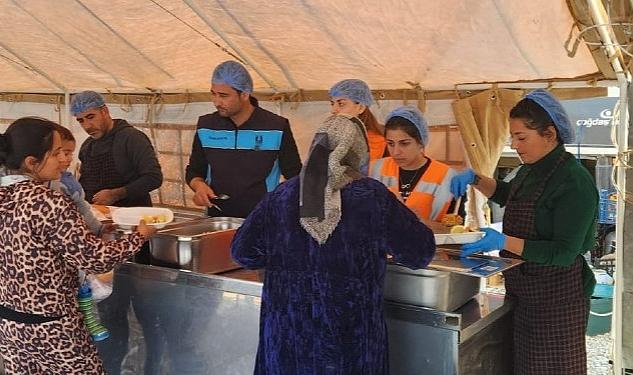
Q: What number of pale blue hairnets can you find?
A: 5